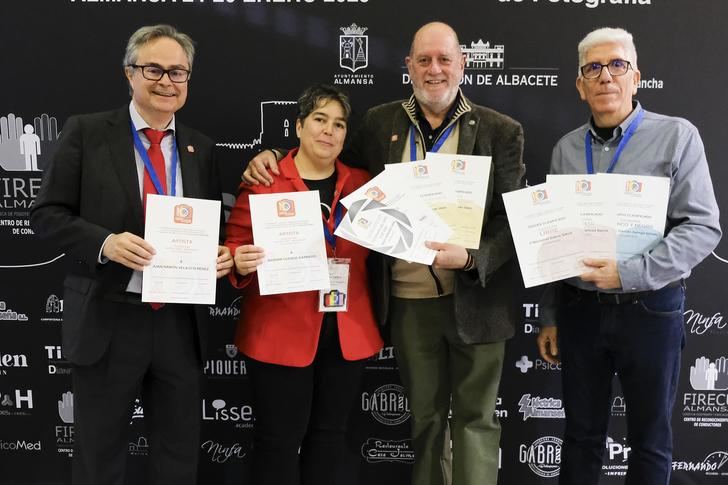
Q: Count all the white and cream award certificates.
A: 9